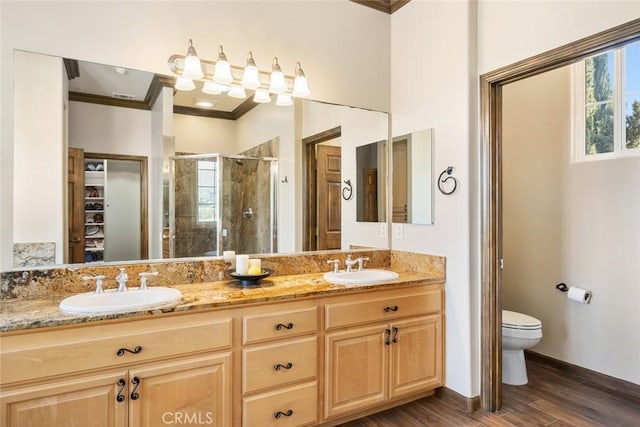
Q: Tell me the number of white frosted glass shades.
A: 5